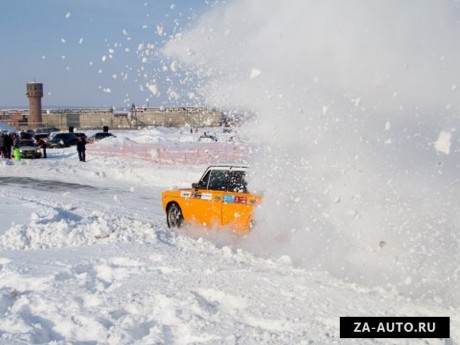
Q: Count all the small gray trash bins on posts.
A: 0